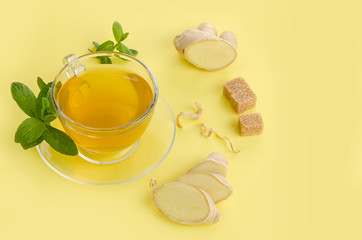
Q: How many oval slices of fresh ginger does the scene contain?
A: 3